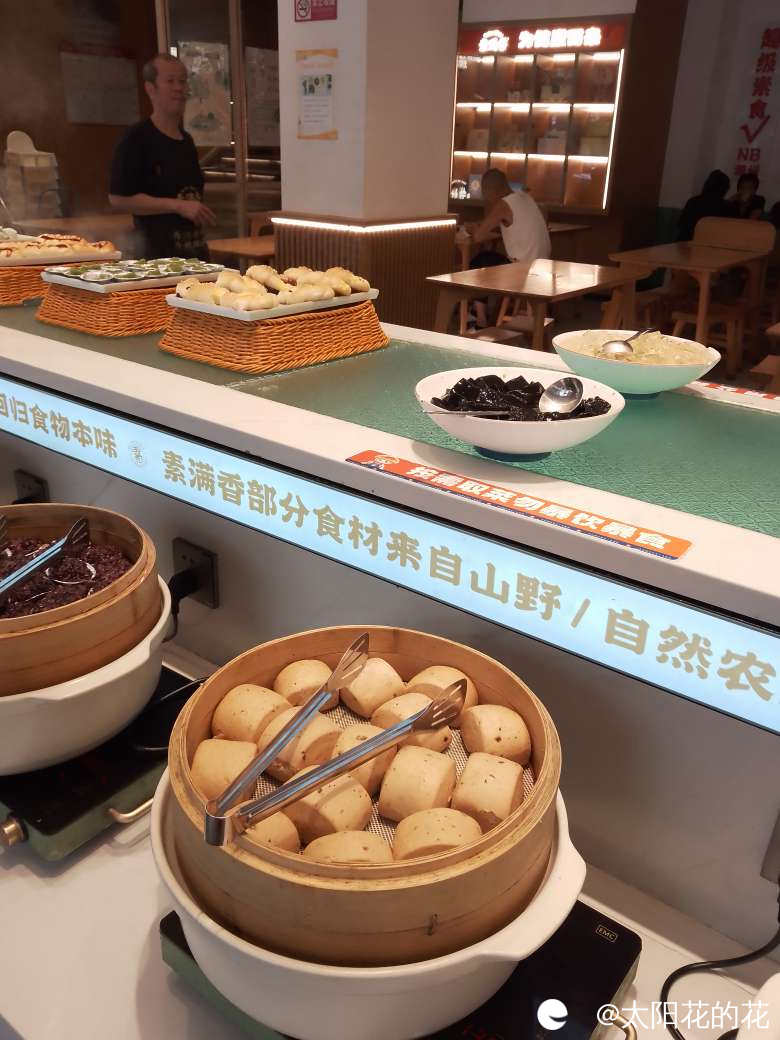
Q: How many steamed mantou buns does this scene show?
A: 15